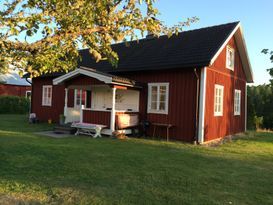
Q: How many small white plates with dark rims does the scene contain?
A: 0